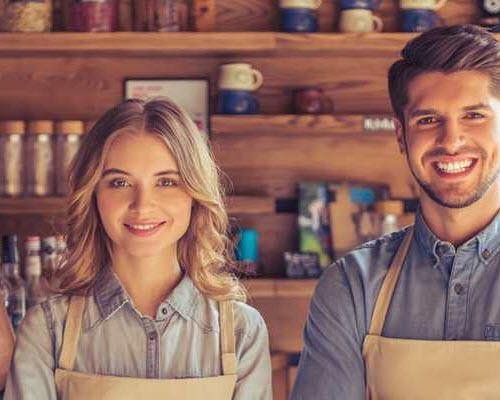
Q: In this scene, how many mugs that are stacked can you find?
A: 8